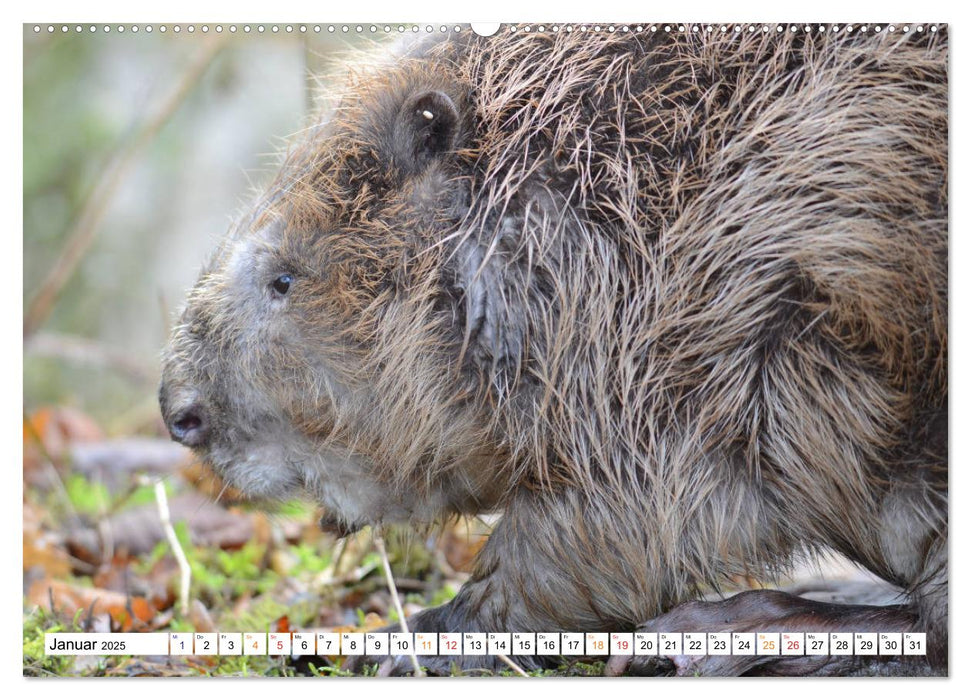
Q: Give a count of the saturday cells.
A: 4